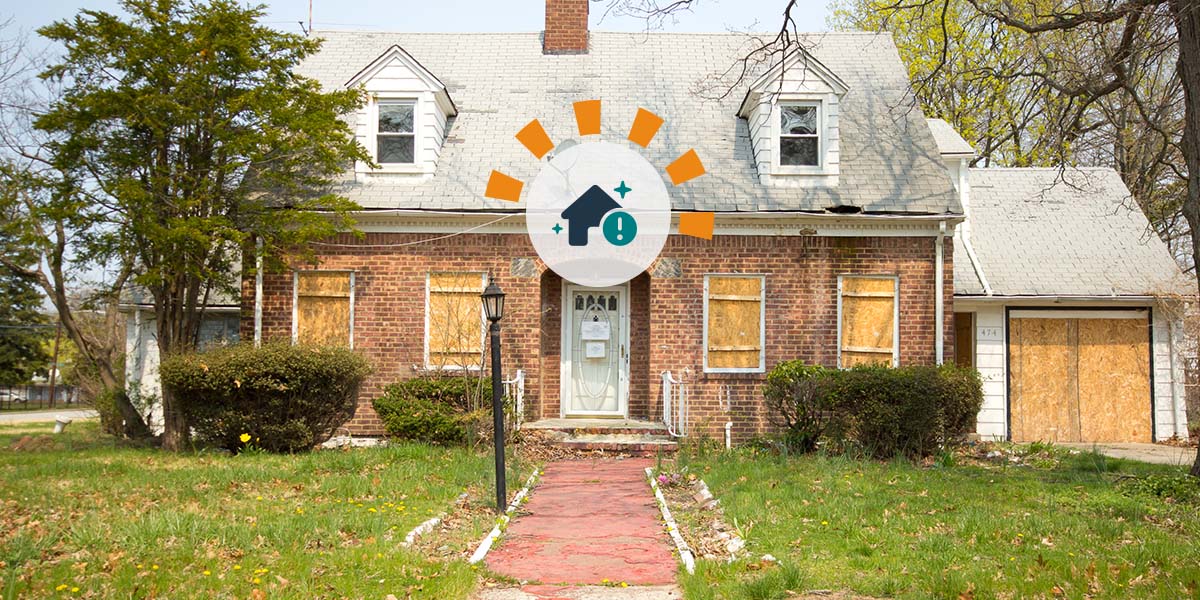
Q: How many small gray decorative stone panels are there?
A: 2